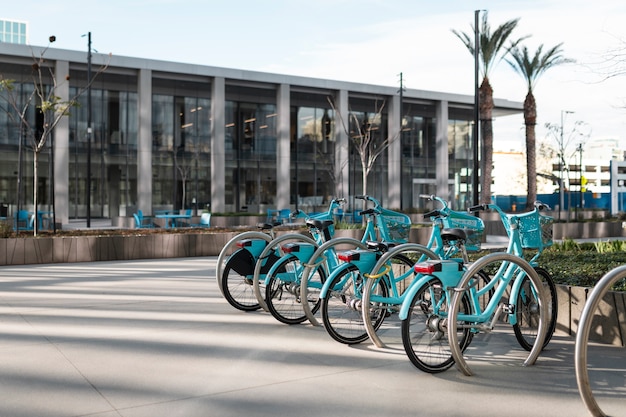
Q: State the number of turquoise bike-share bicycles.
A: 4